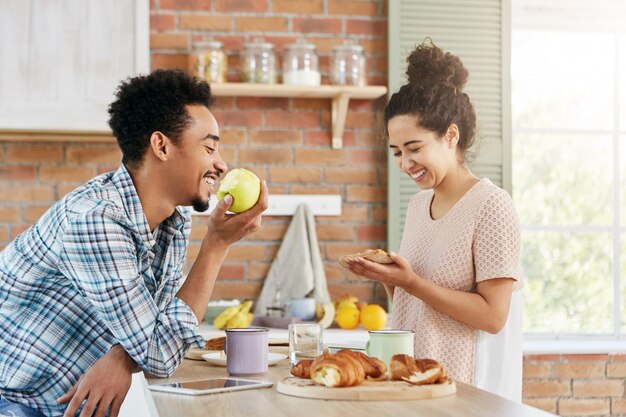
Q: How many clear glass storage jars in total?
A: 4